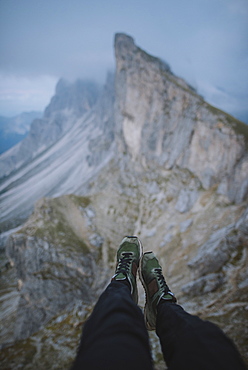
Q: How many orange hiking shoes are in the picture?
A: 0